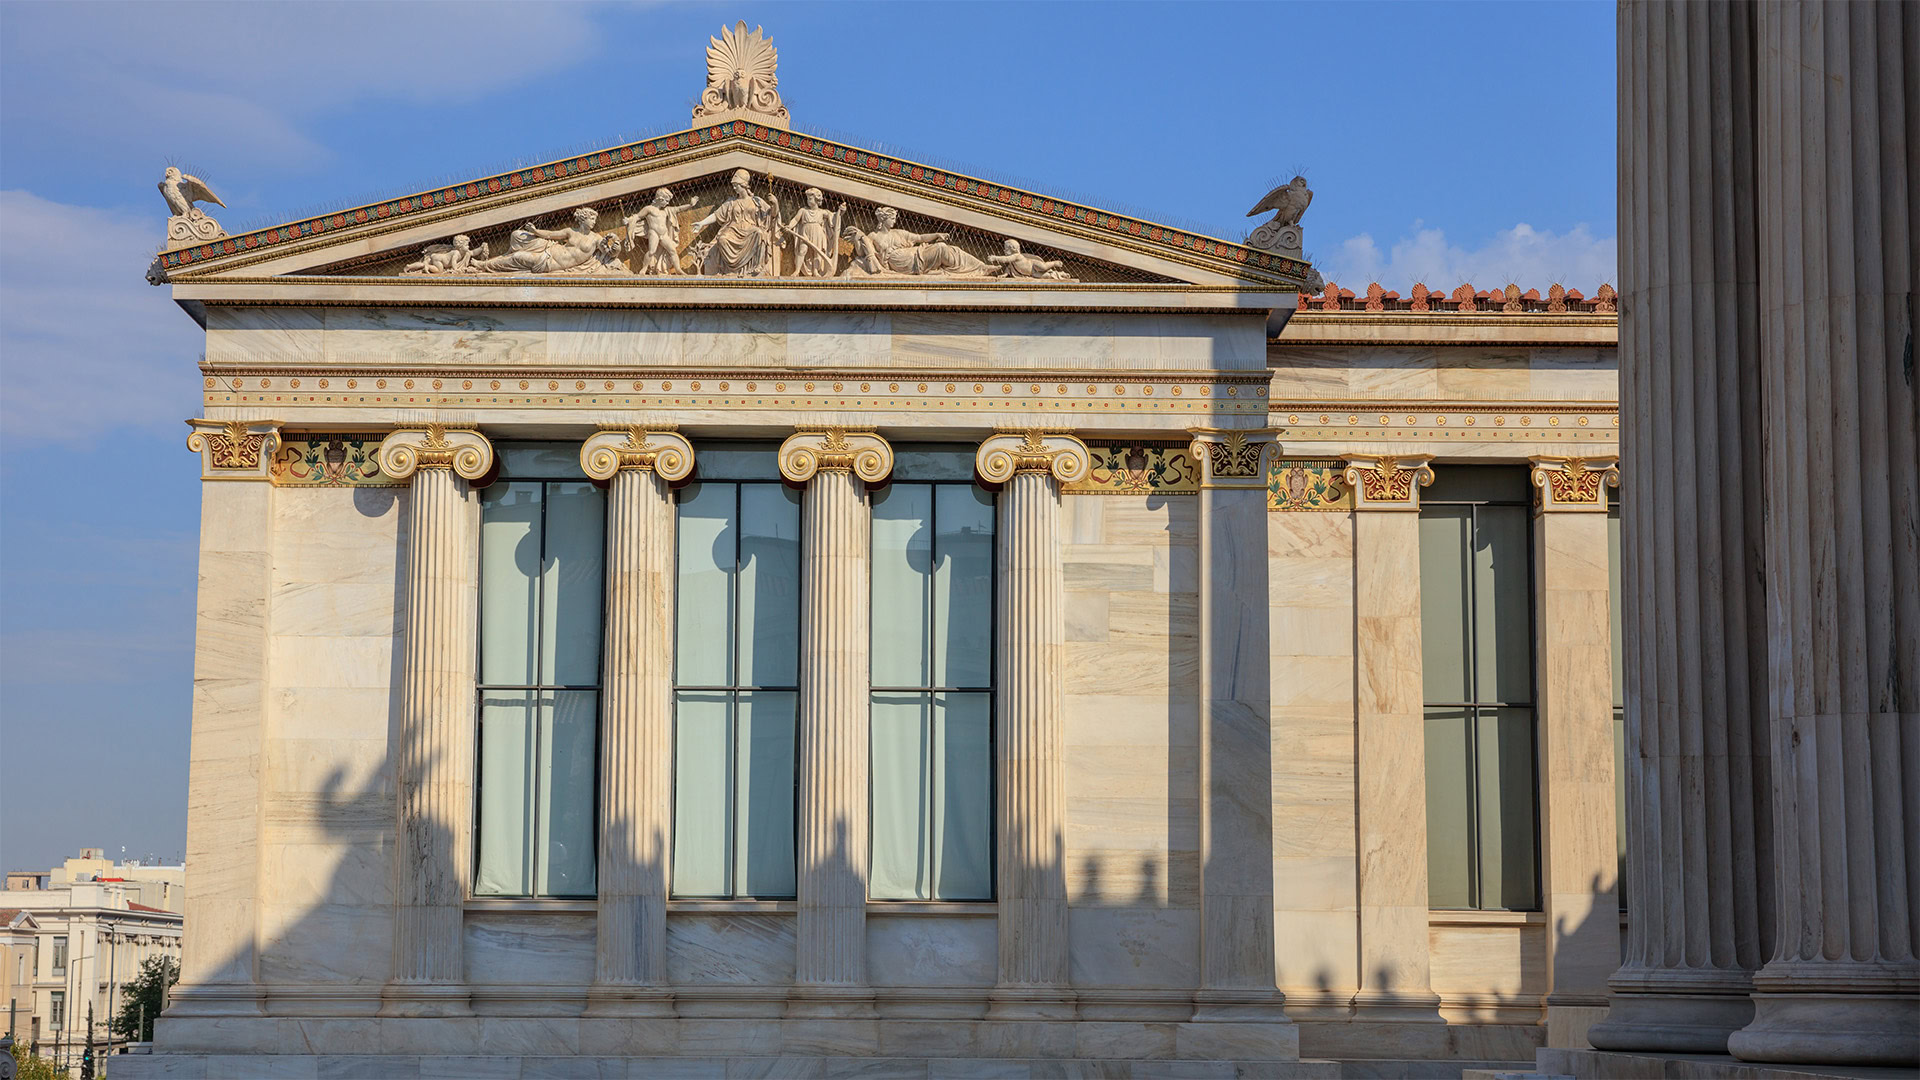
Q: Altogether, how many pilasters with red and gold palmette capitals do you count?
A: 4